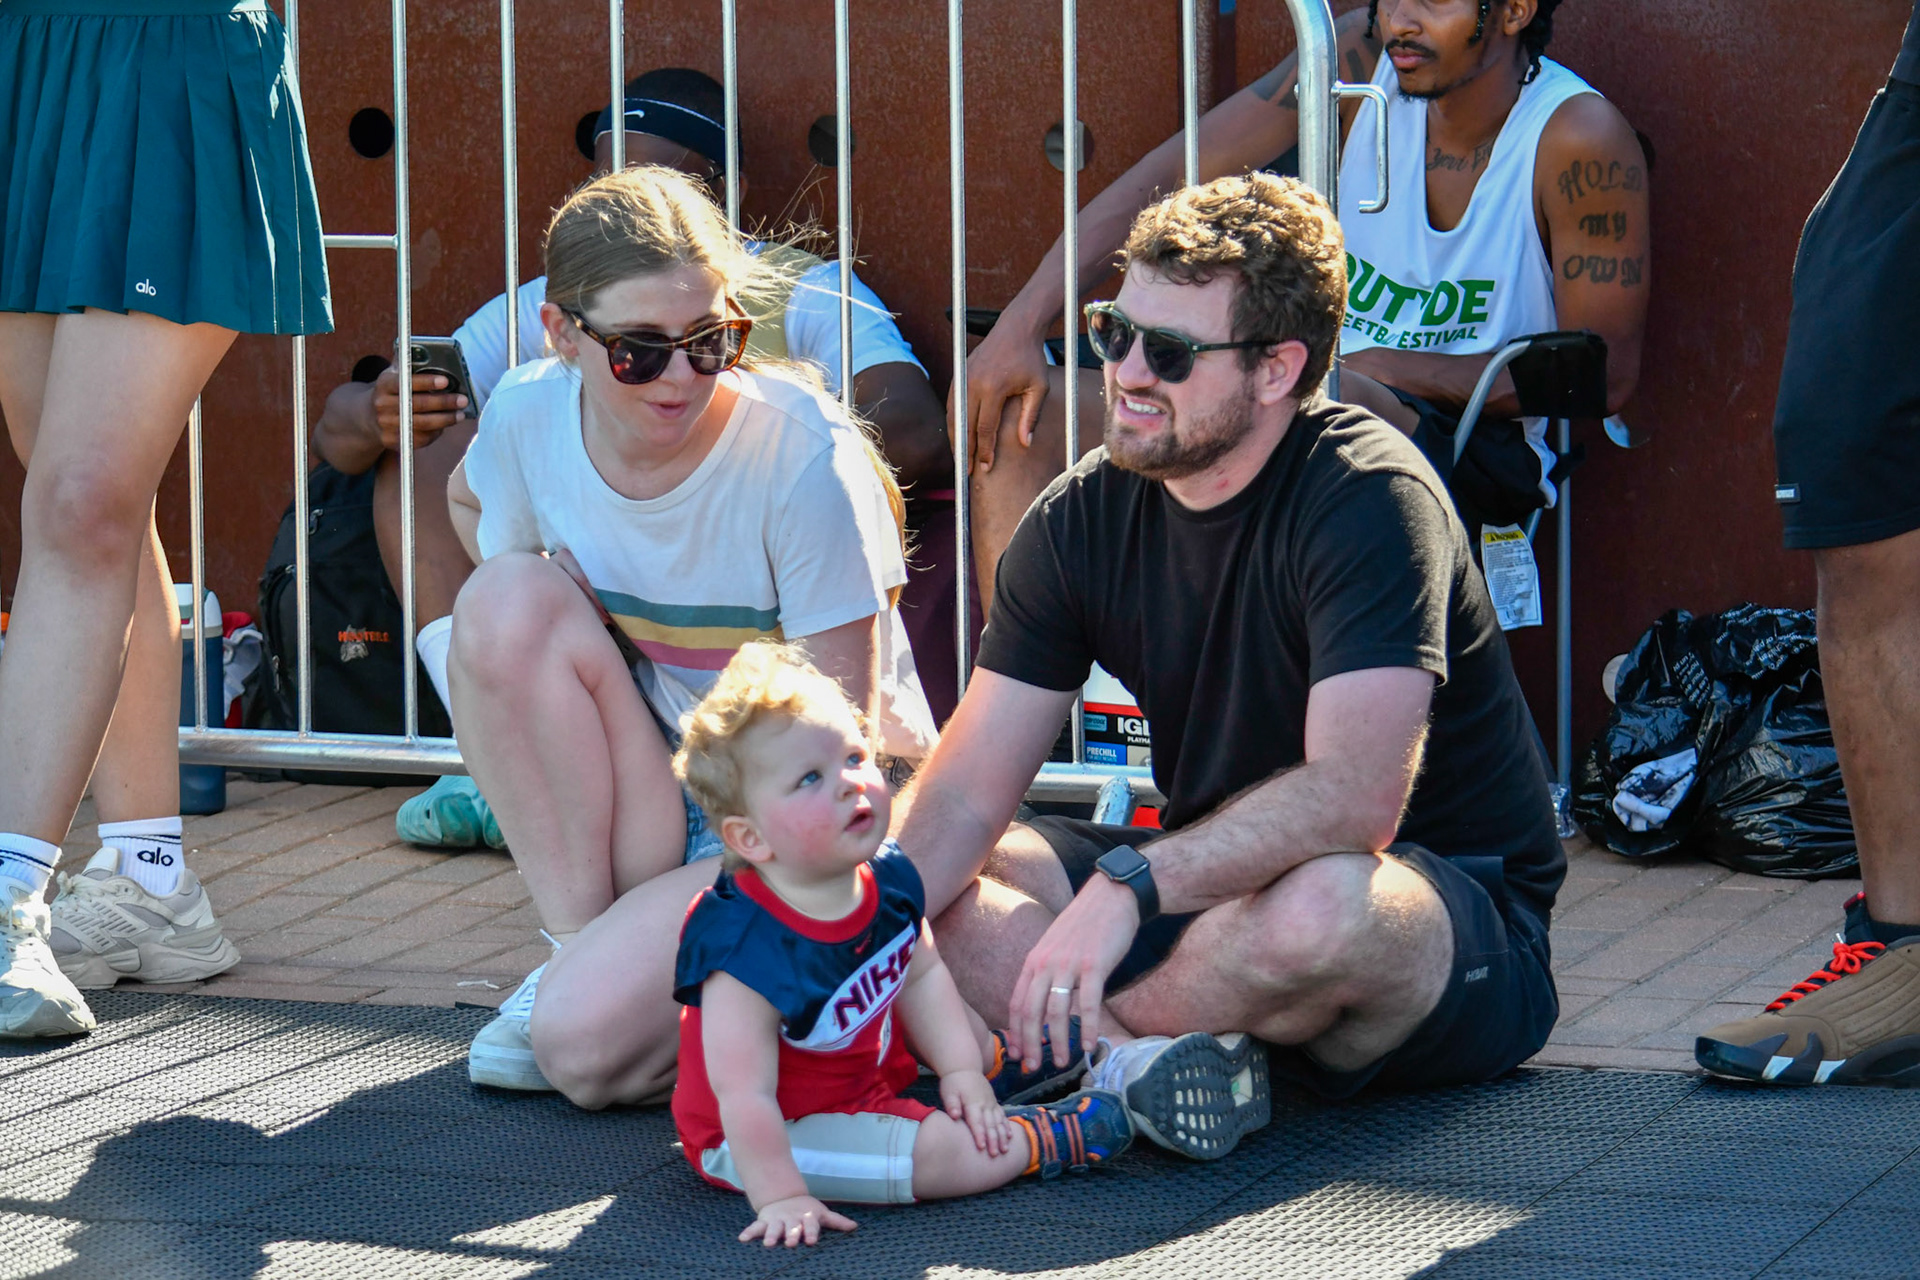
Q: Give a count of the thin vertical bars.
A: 10